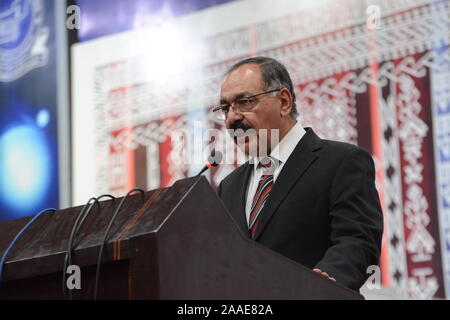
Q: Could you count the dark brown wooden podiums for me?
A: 1